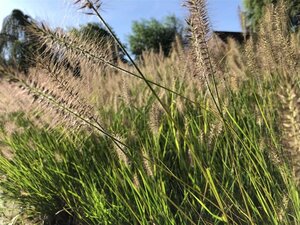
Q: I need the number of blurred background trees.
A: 4